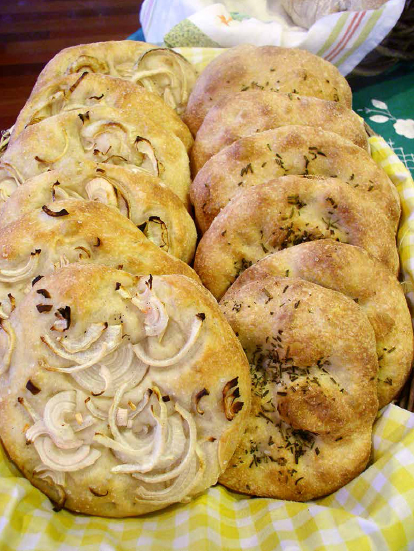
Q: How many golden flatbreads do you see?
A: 12